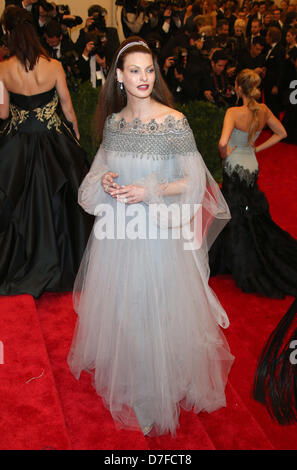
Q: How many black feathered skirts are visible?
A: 1